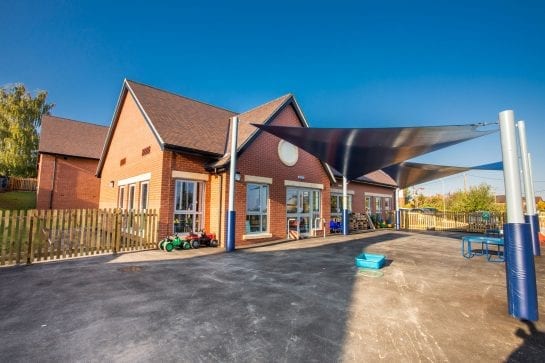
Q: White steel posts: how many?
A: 6